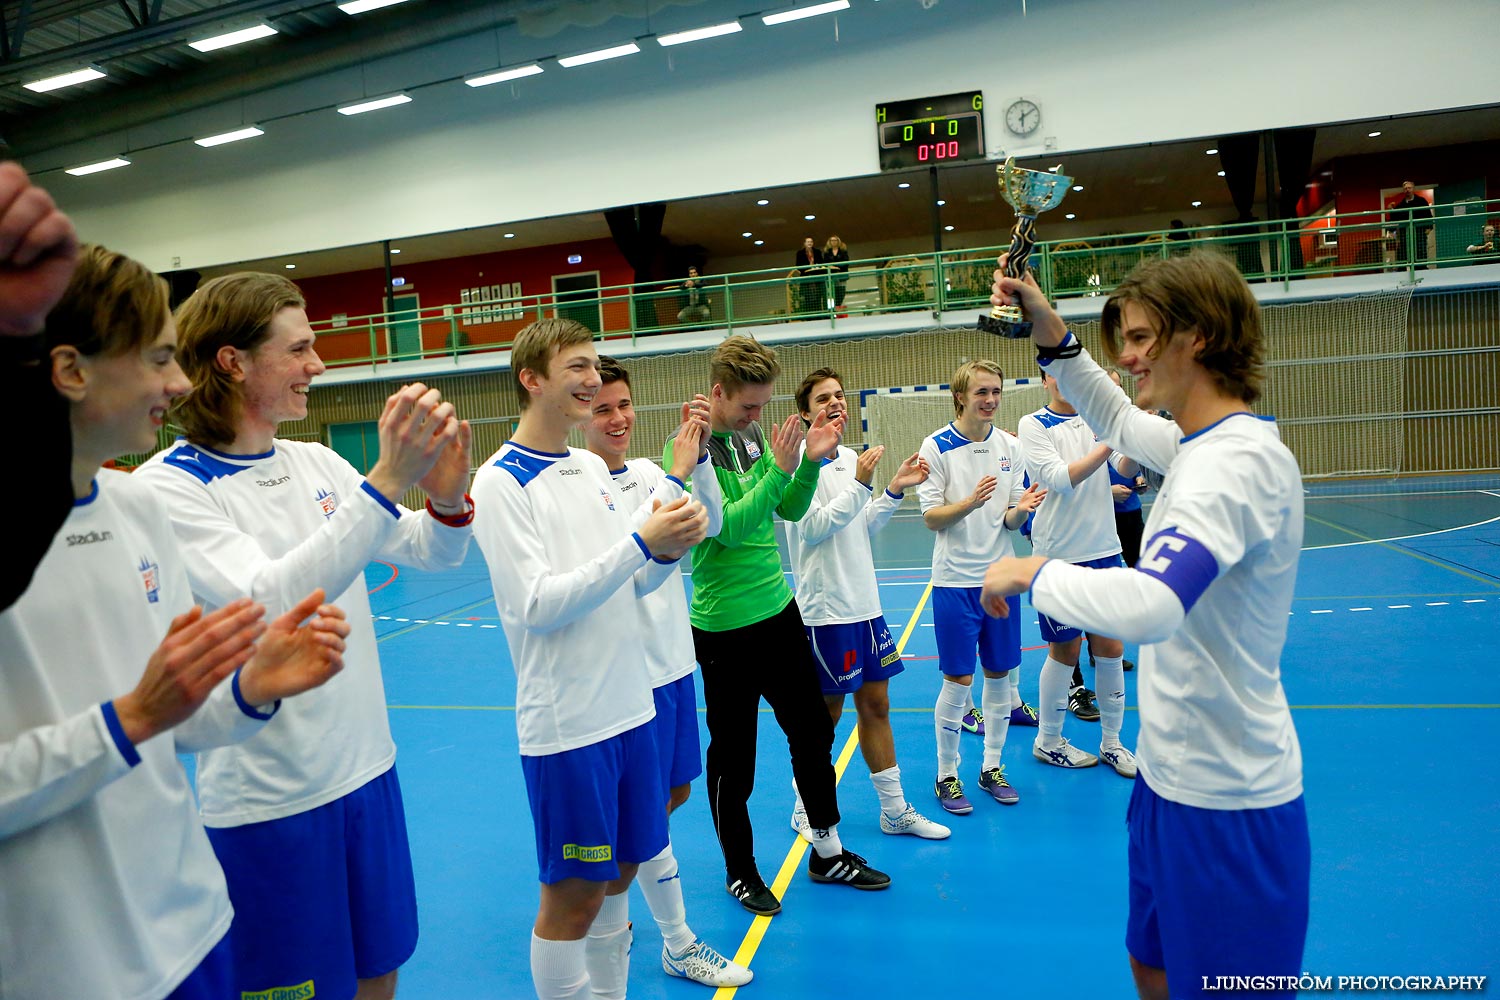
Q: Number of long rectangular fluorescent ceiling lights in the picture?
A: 10